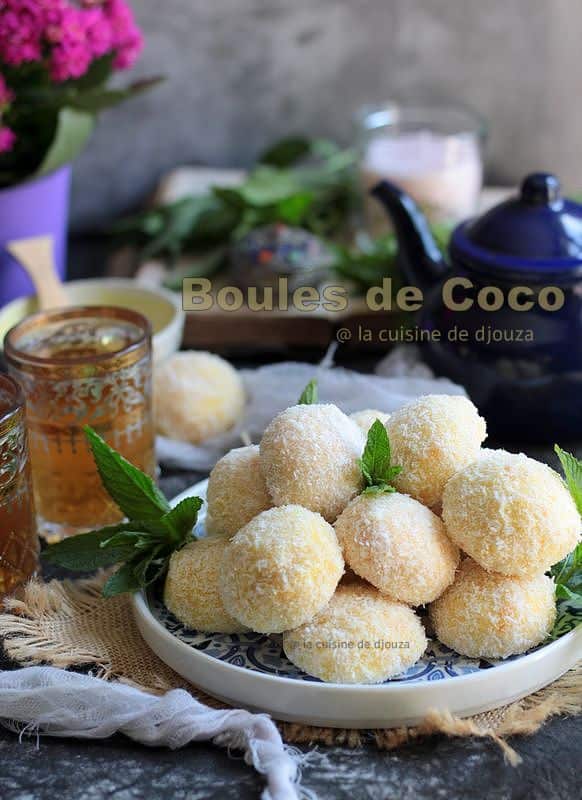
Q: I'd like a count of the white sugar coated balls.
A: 11